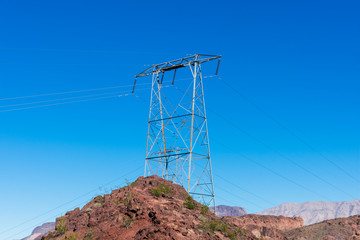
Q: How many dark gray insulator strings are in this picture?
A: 3